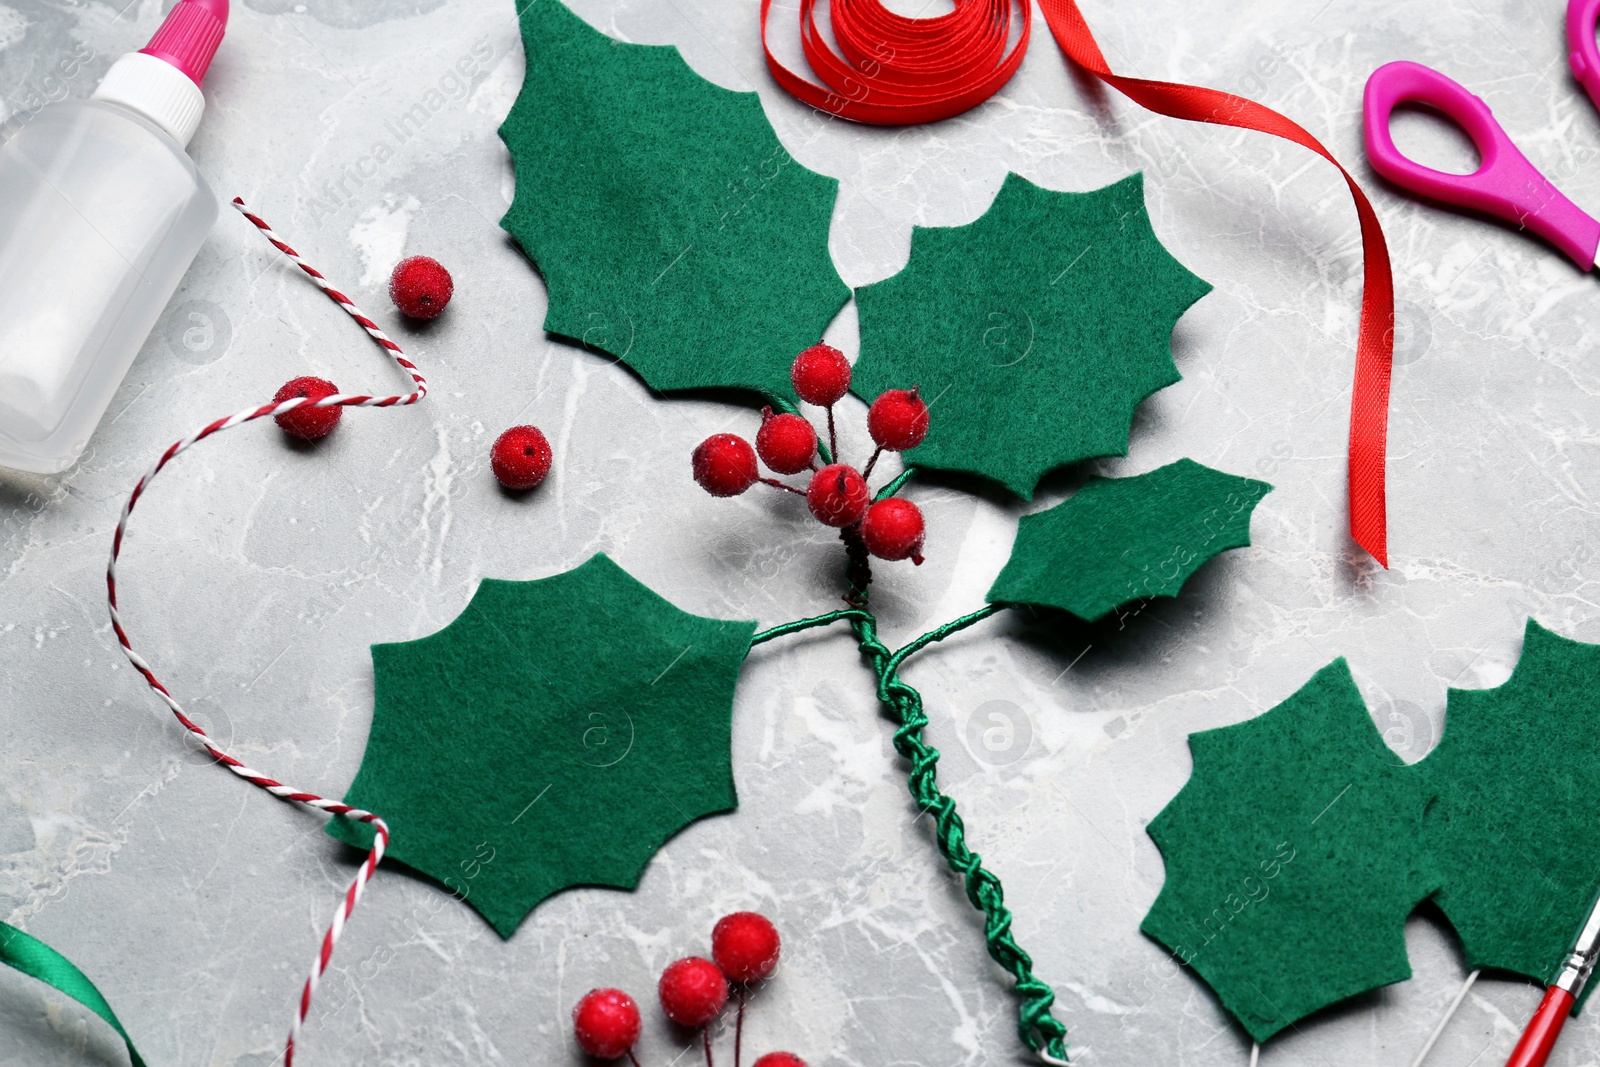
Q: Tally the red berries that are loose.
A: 3